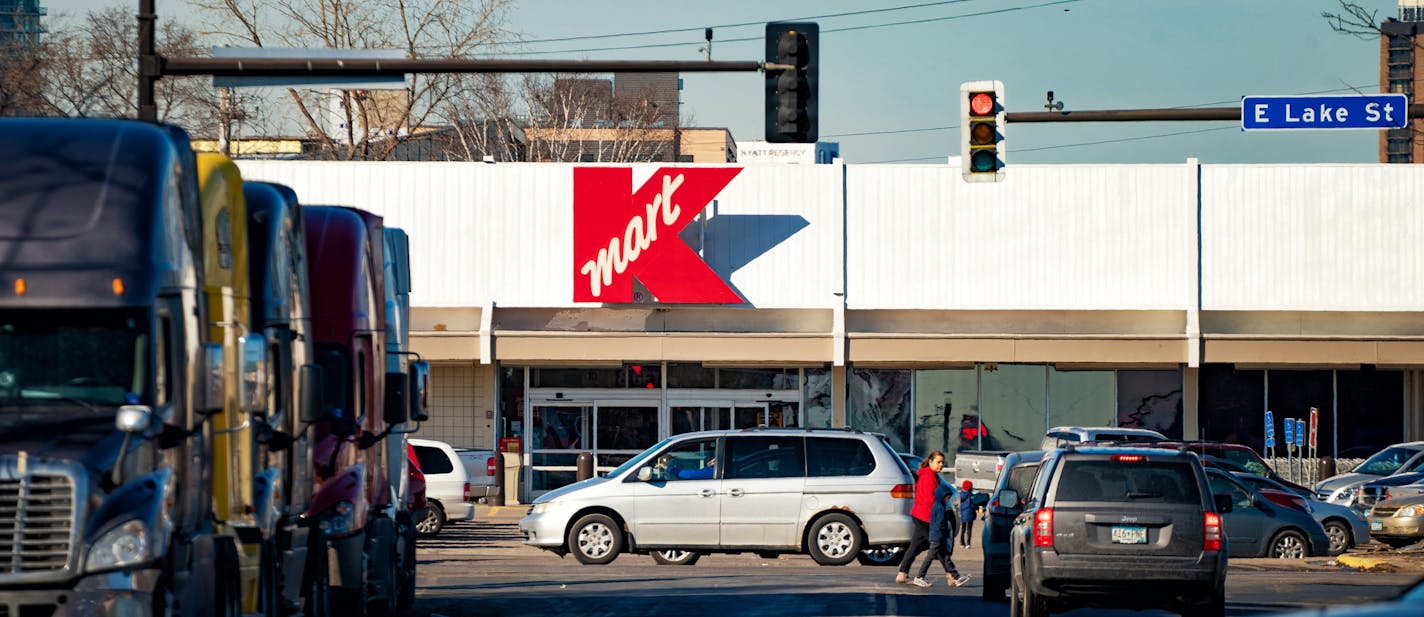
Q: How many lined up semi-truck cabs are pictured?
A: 5